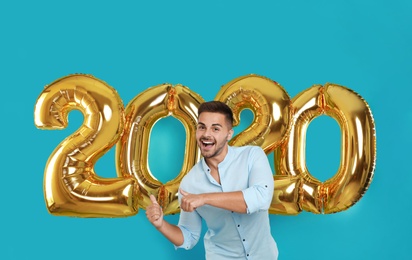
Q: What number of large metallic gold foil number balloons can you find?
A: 4